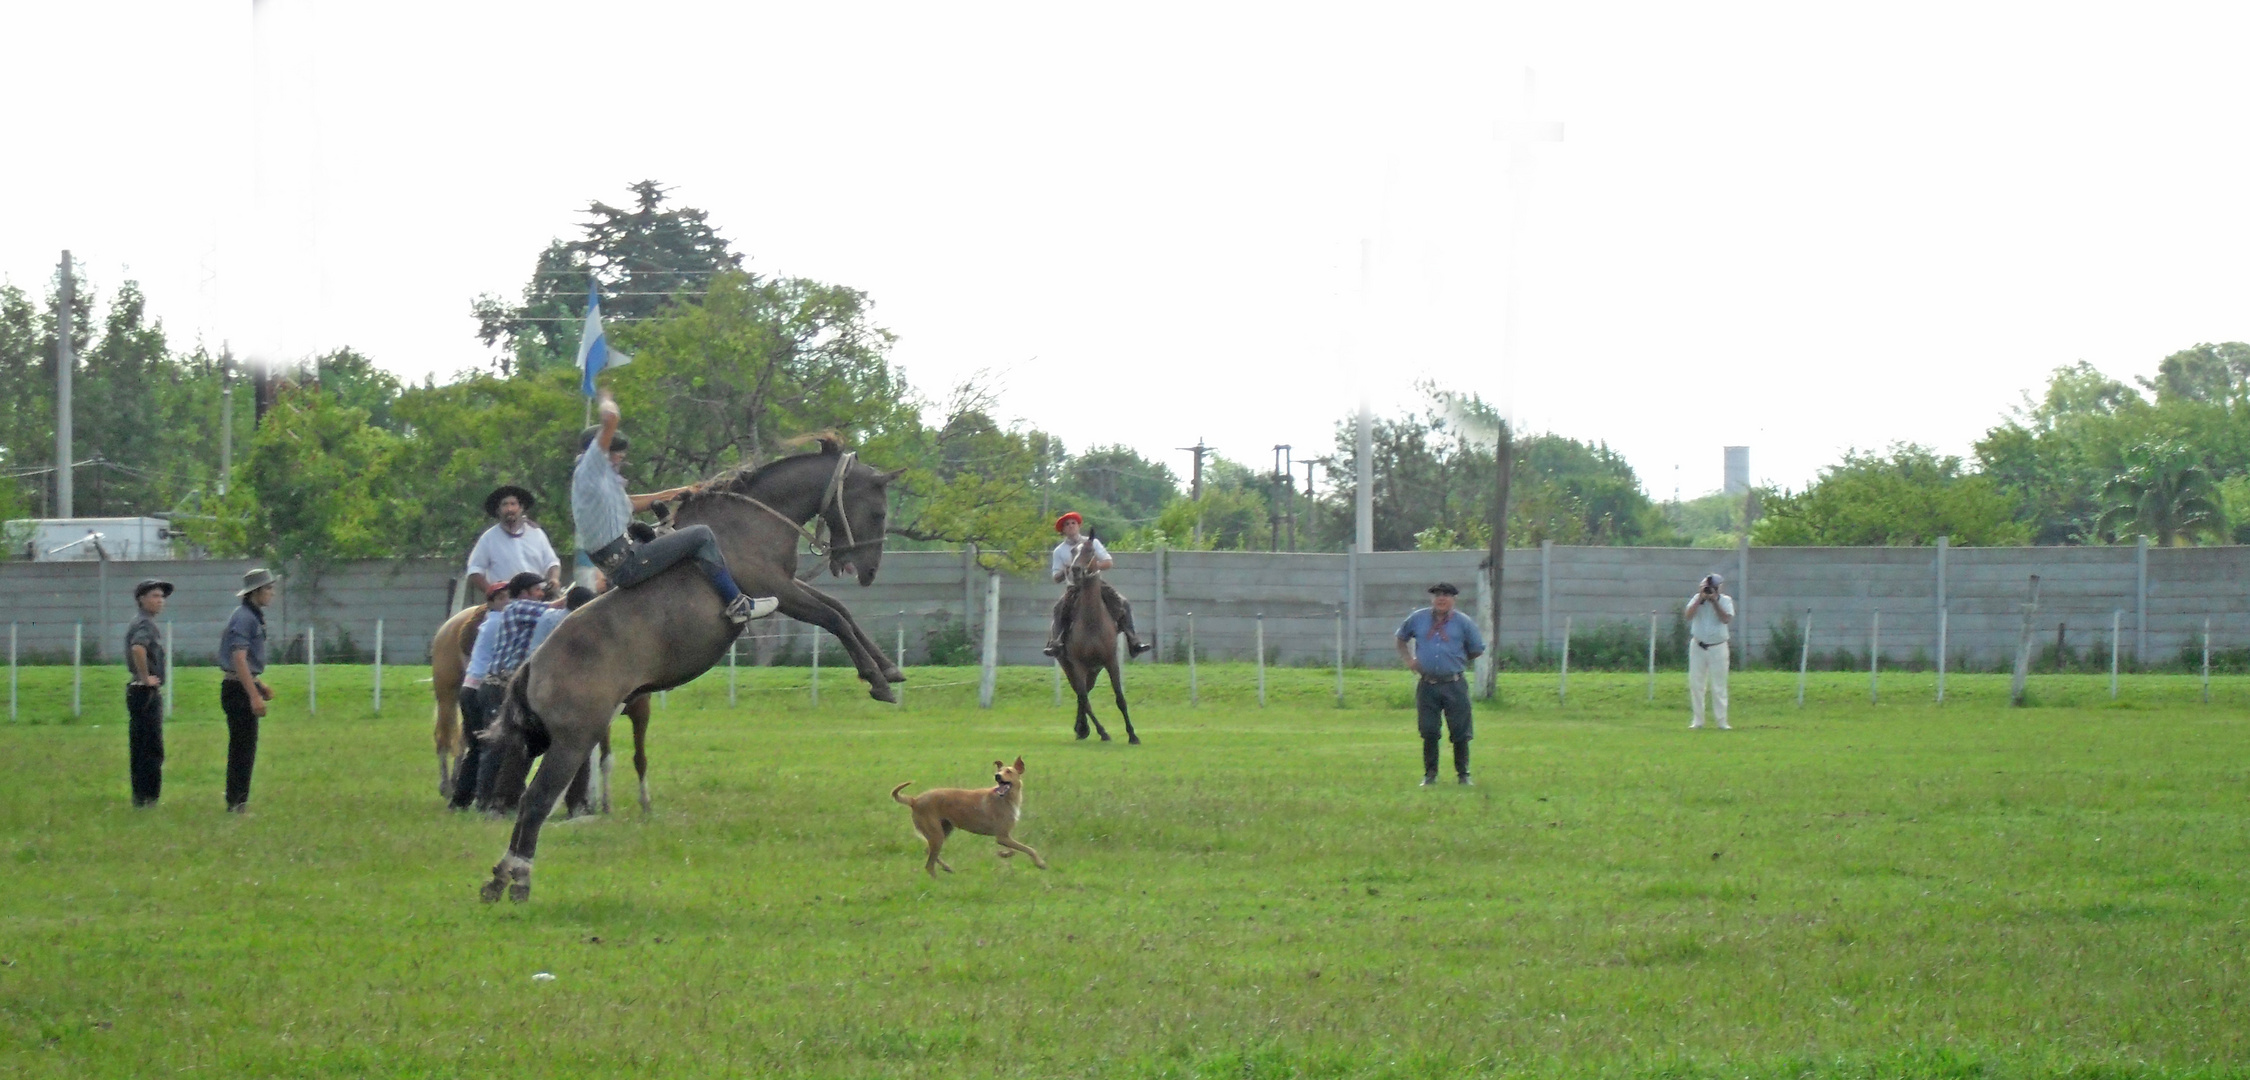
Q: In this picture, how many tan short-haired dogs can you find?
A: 1